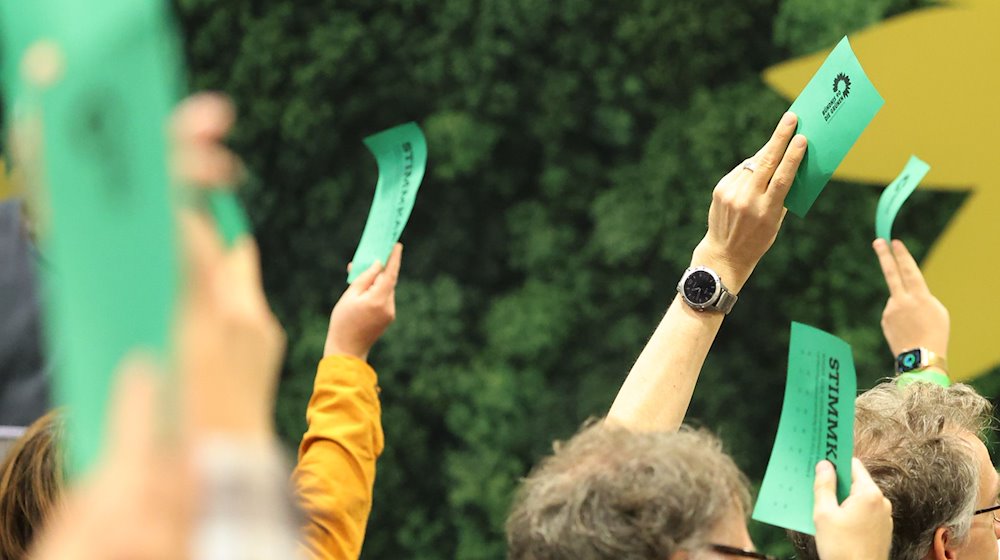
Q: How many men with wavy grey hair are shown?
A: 2